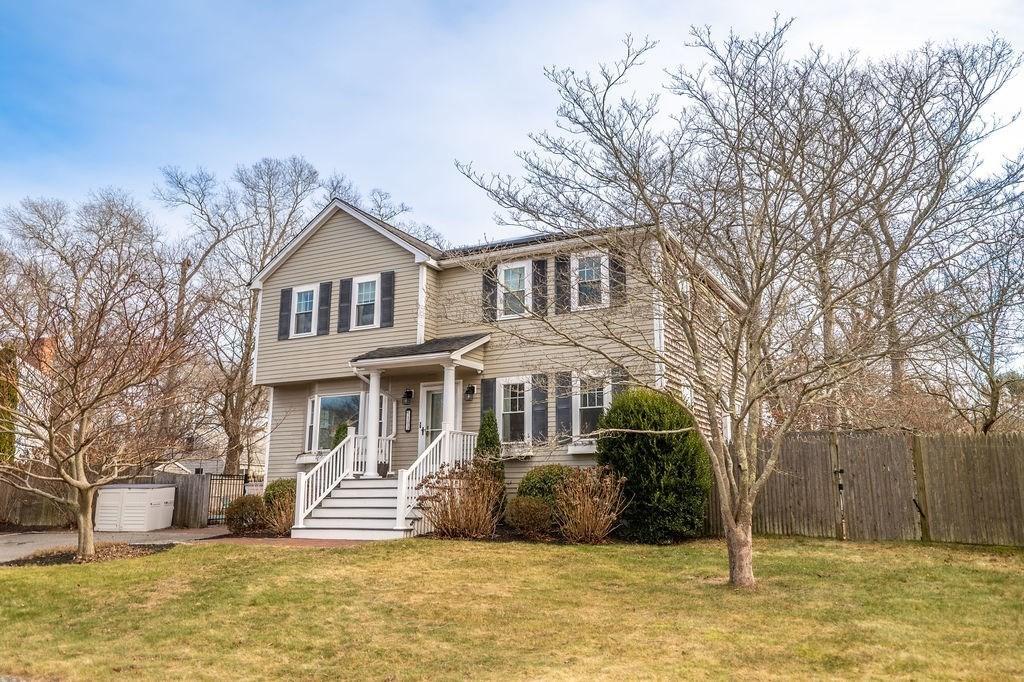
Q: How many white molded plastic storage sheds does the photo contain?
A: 1